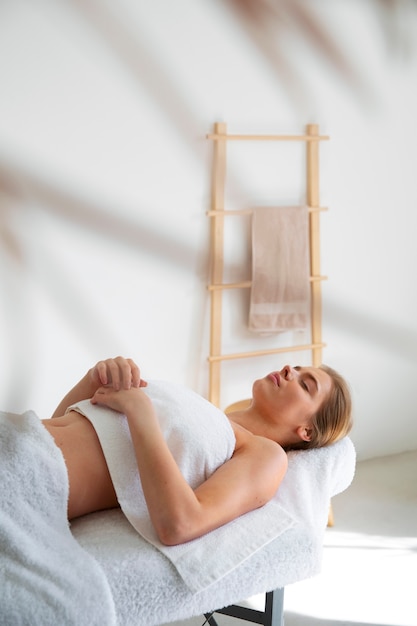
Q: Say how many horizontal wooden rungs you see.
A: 4